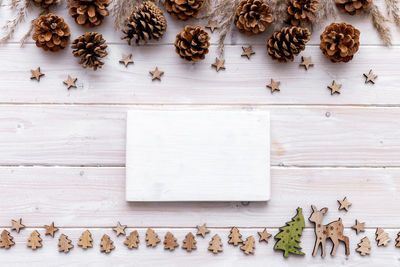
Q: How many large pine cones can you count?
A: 12